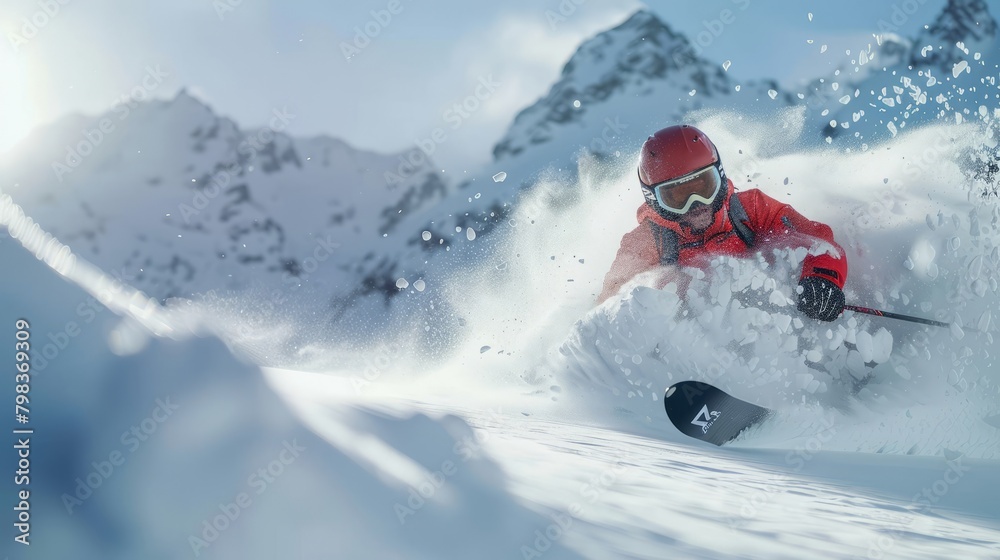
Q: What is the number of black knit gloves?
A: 1